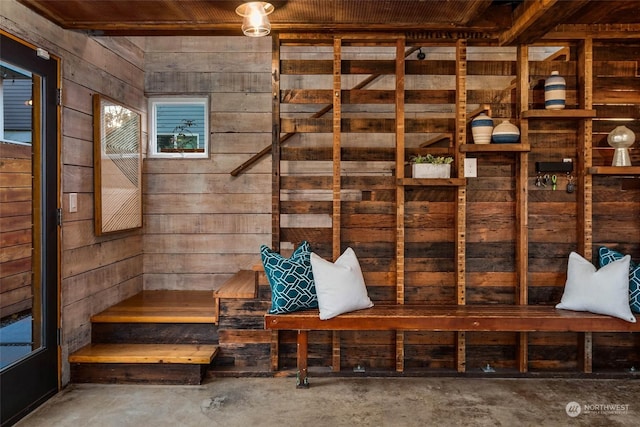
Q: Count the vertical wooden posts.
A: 6